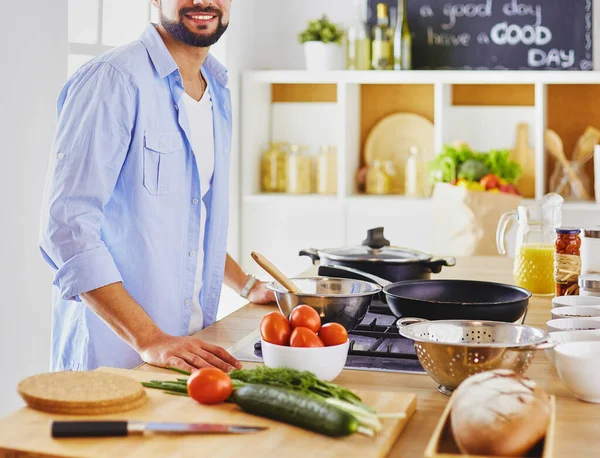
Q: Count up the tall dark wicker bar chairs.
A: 0